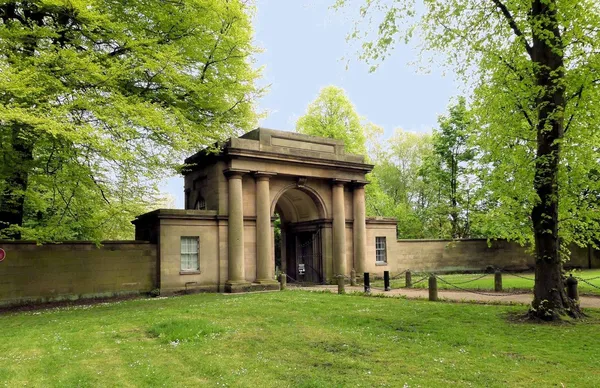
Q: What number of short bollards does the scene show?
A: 9